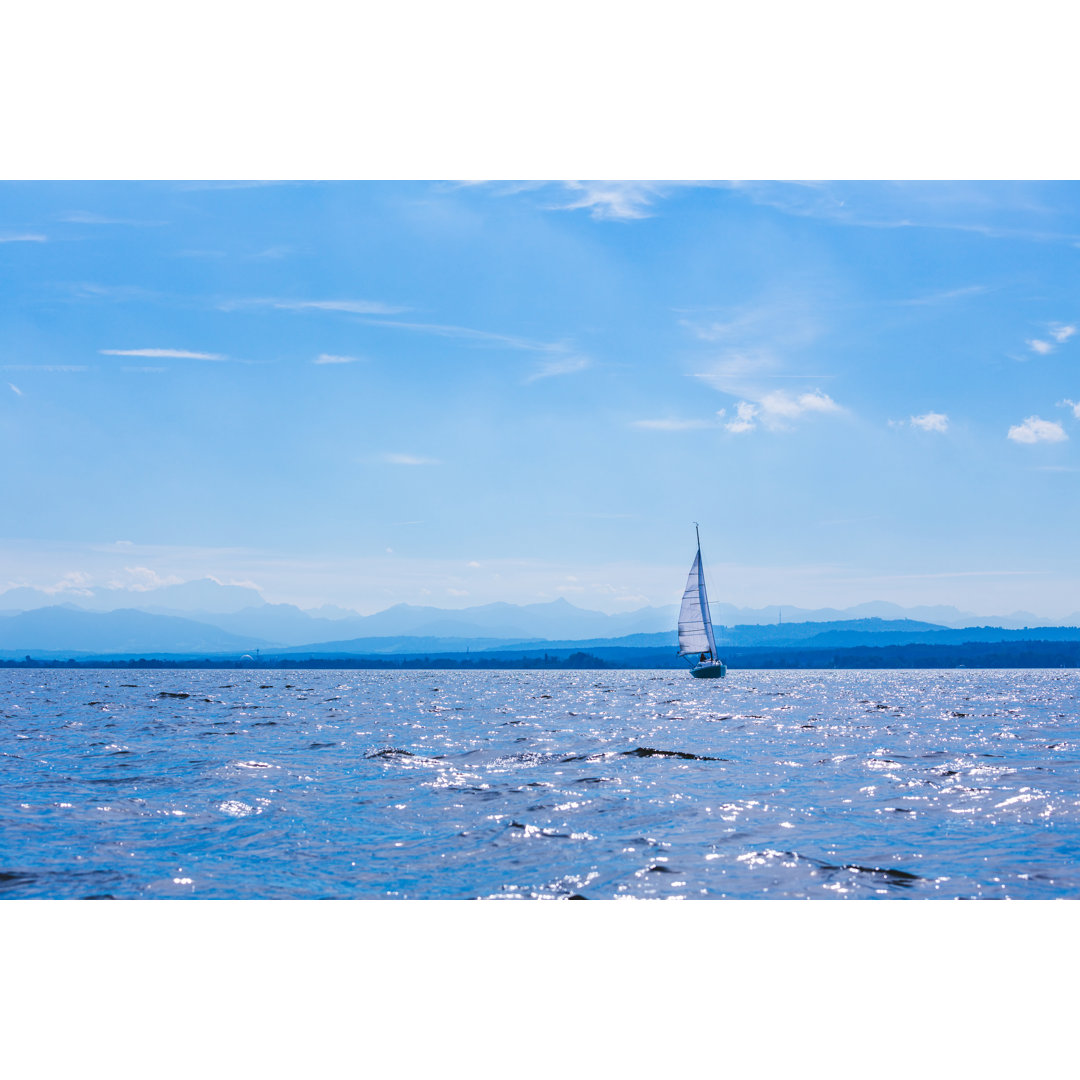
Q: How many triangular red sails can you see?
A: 0